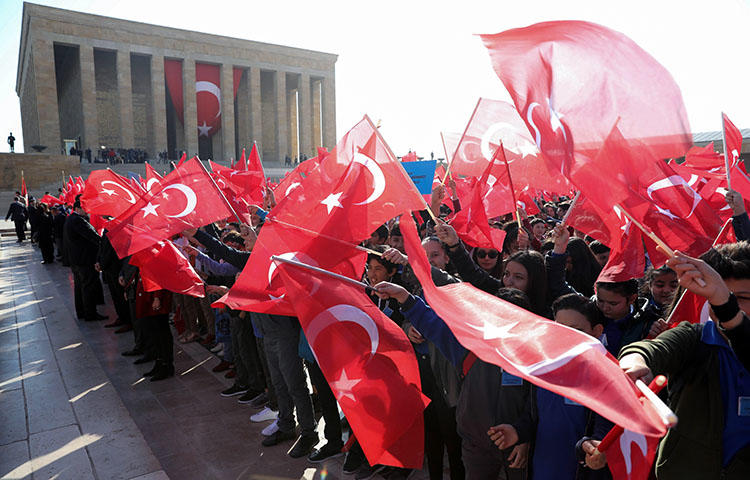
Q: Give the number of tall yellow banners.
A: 0